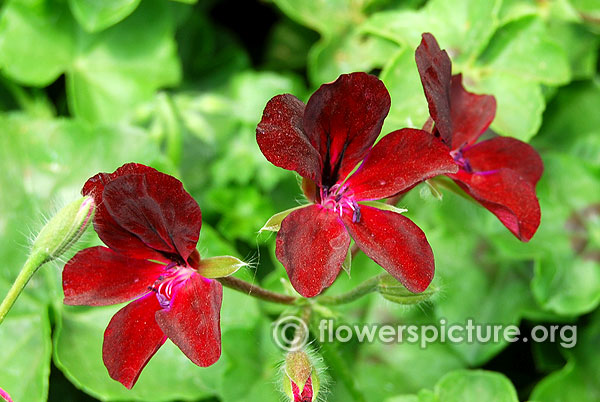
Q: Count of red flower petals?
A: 14